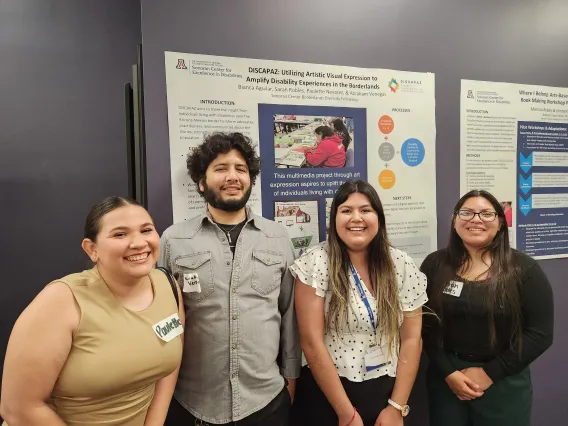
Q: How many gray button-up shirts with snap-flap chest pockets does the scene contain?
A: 1